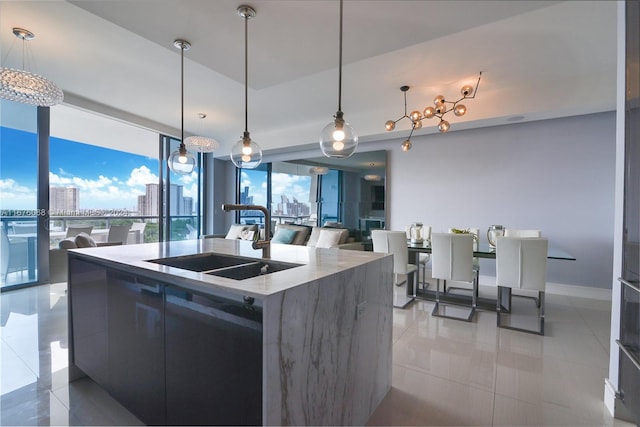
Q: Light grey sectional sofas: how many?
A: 1